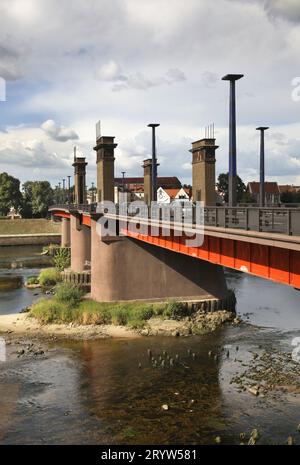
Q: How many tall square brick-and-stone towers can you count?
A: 4